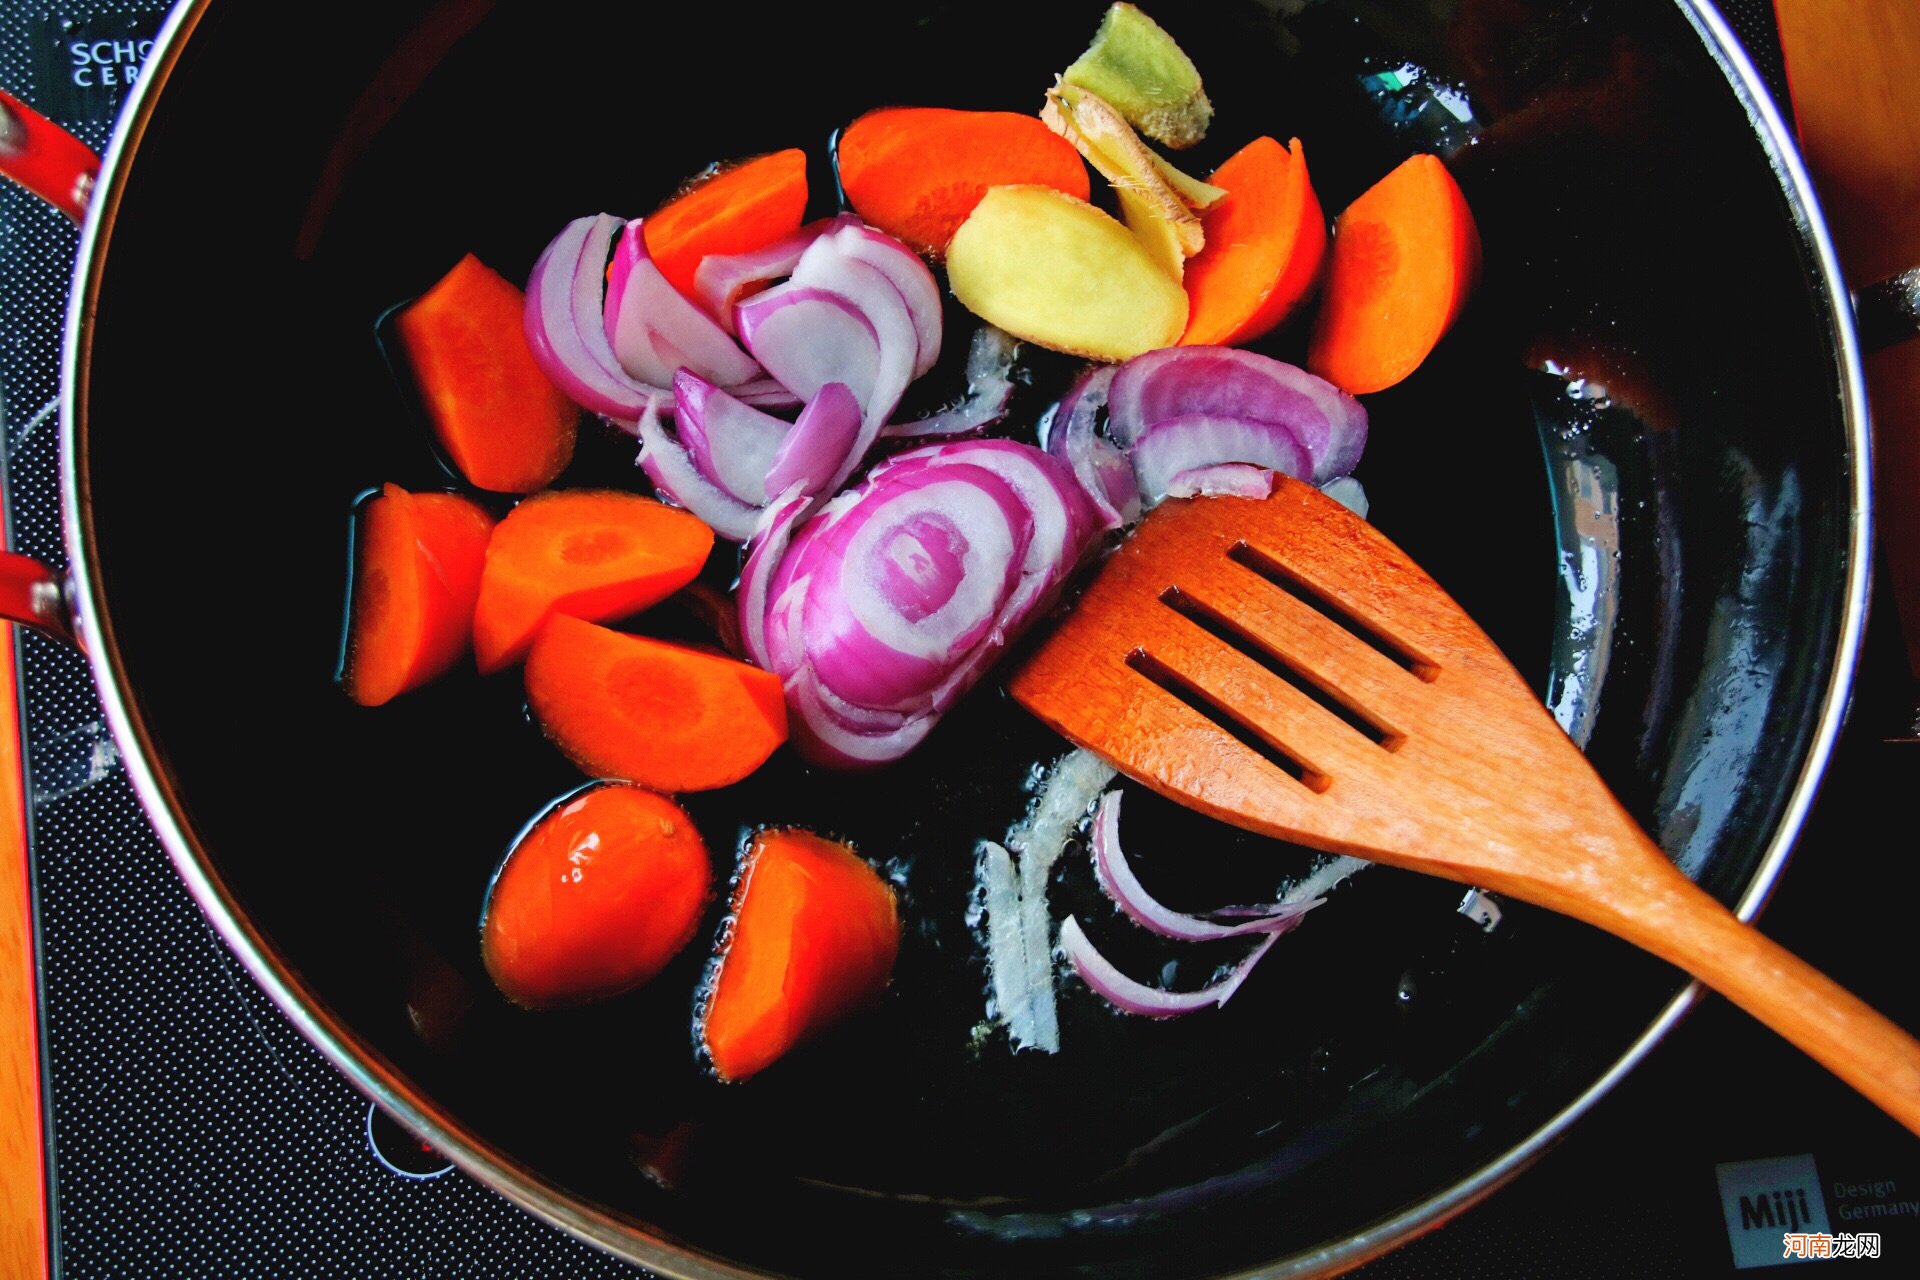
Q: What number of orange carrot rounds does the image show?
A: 10